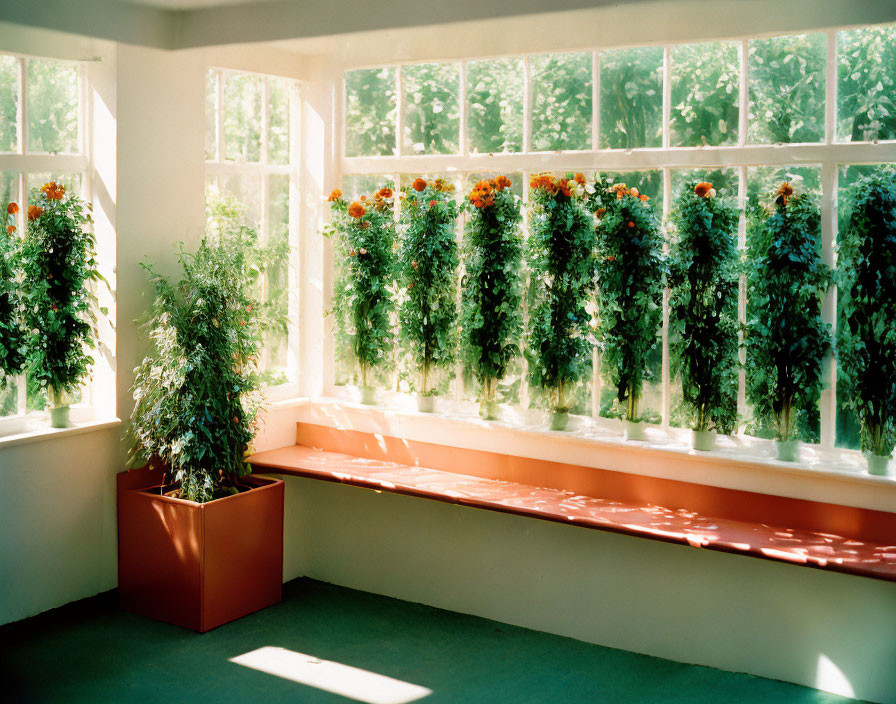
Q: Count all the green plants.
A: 11